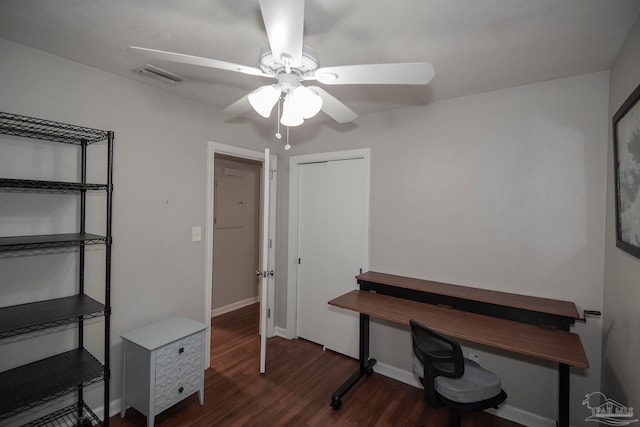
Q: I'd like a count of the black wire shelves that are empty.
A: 6